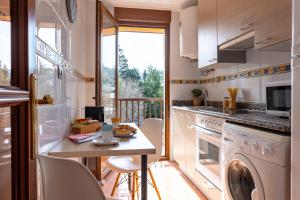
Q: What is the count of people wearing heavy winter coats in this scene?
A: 0